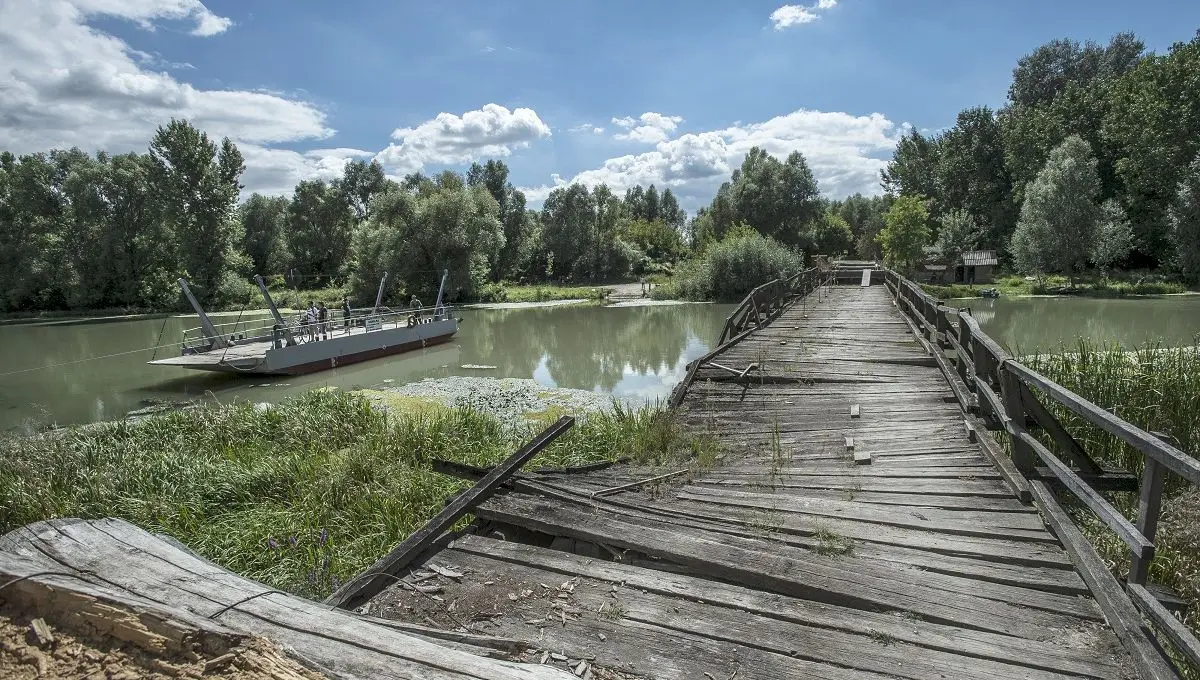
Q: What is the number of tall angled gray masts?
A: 4